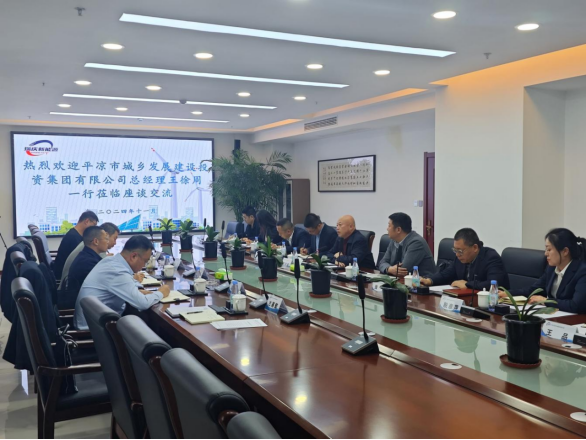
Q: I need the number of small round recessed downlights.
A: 14